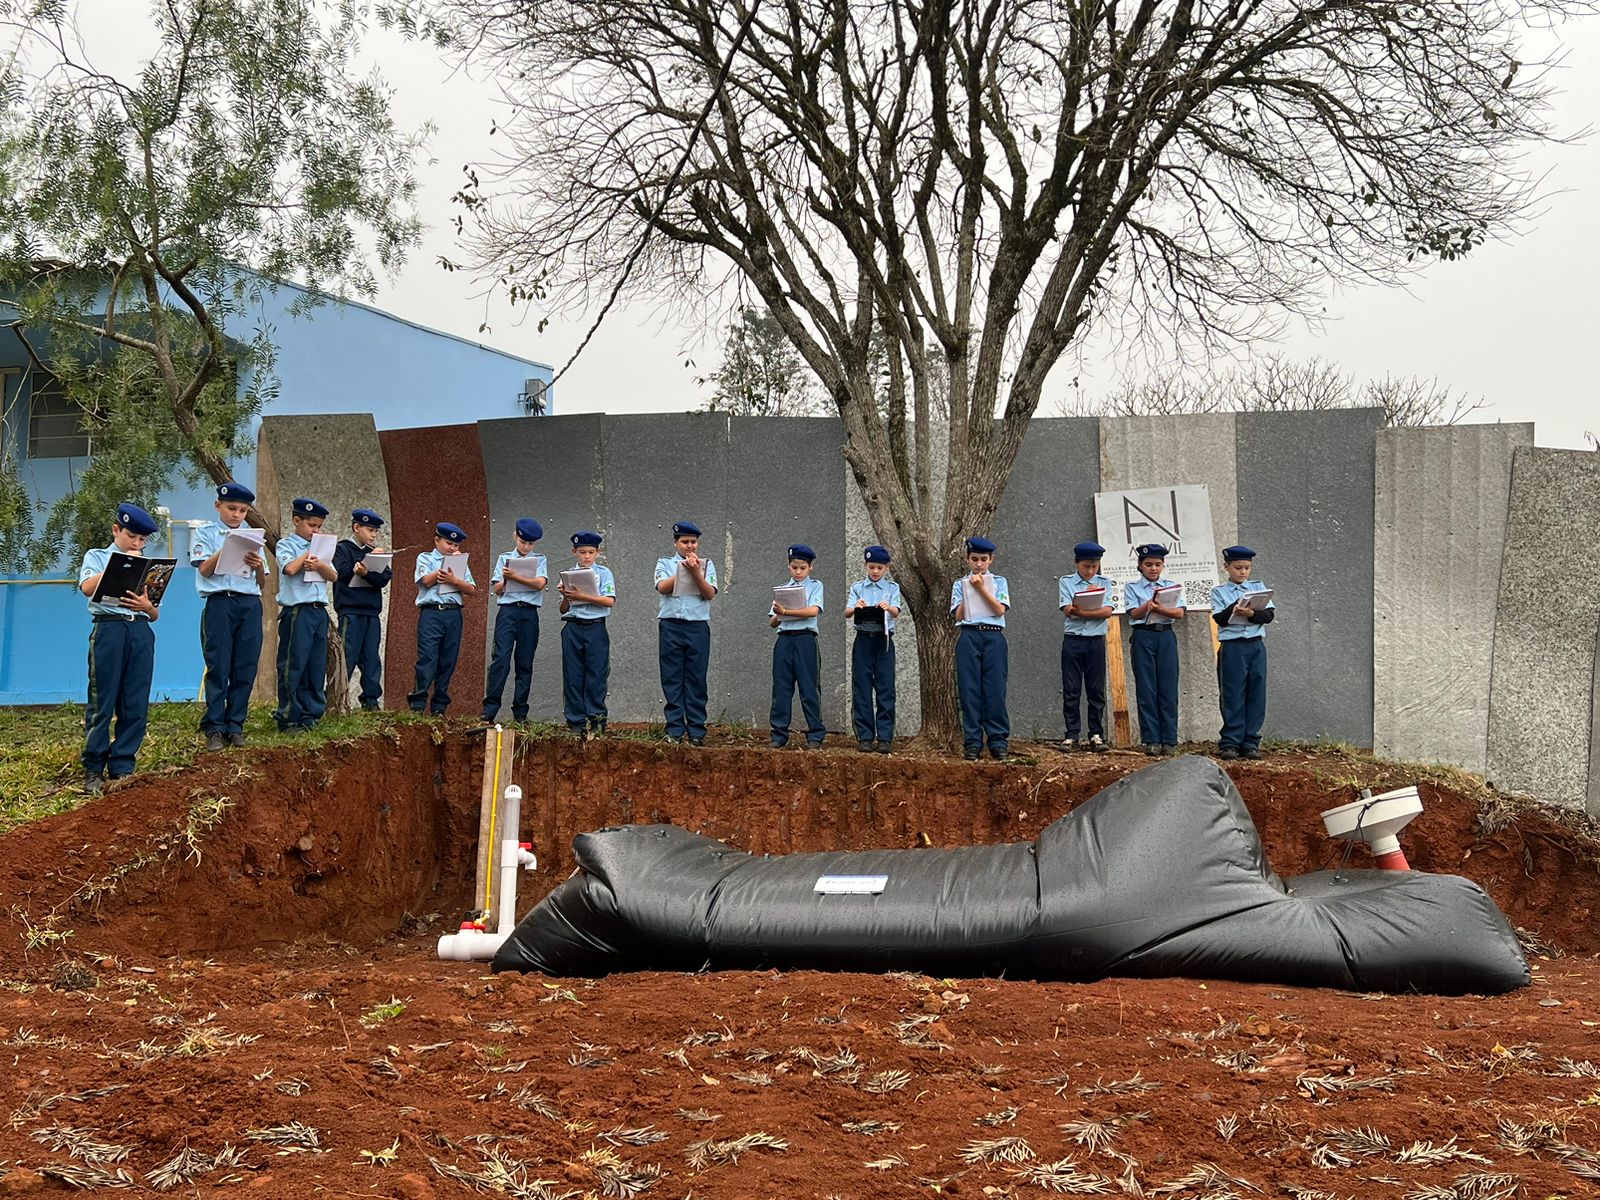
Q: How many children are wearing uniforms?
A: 14